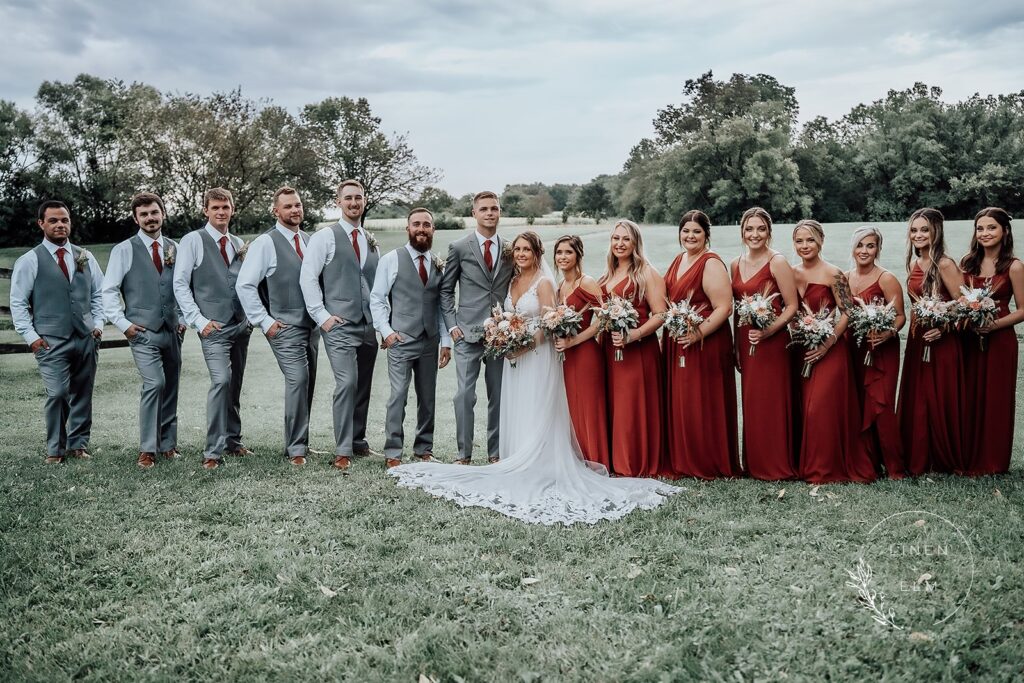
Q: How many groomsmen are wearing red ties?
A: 6